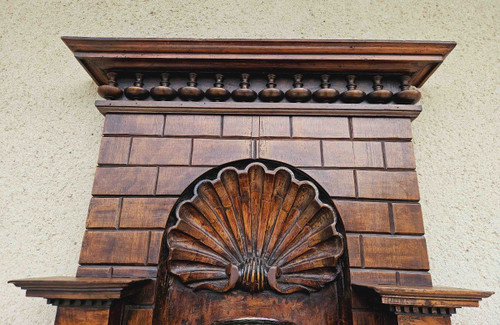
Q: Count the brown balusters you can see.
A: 12